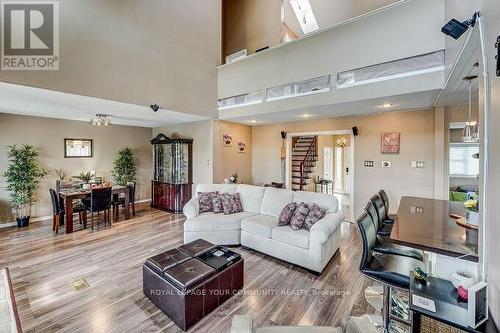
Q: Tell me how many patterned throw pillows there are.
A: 6